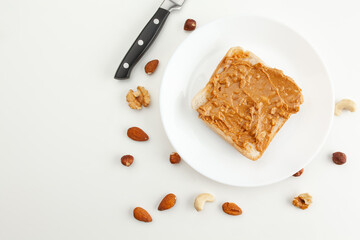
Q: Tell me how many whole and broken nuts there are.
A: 14